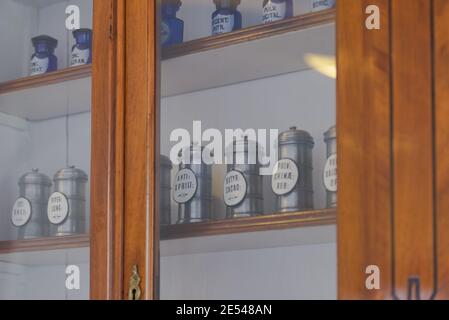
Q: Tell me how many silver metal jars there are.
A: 7